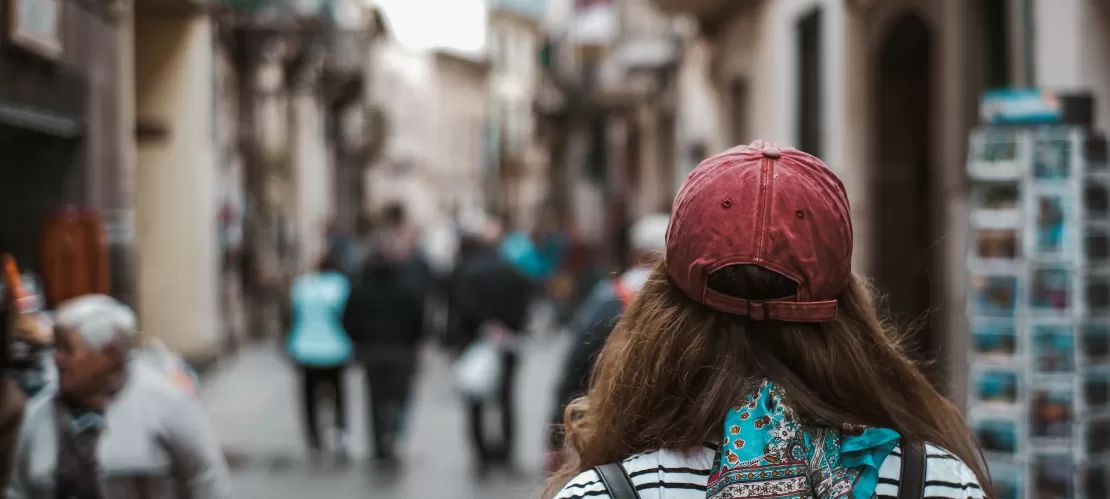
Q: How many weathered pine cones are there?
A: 0